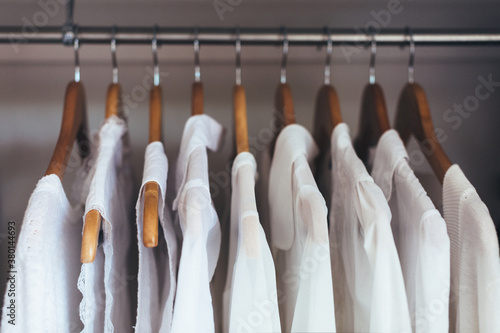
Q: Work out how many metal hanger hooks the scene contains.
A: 9